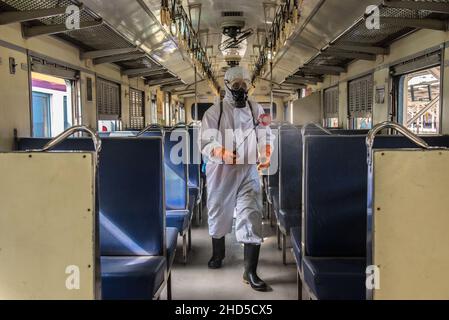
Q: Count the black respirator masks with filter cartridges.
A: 1